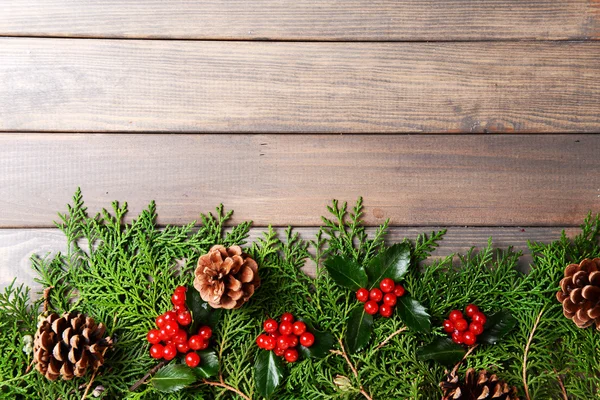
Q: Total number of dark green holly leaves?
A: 11